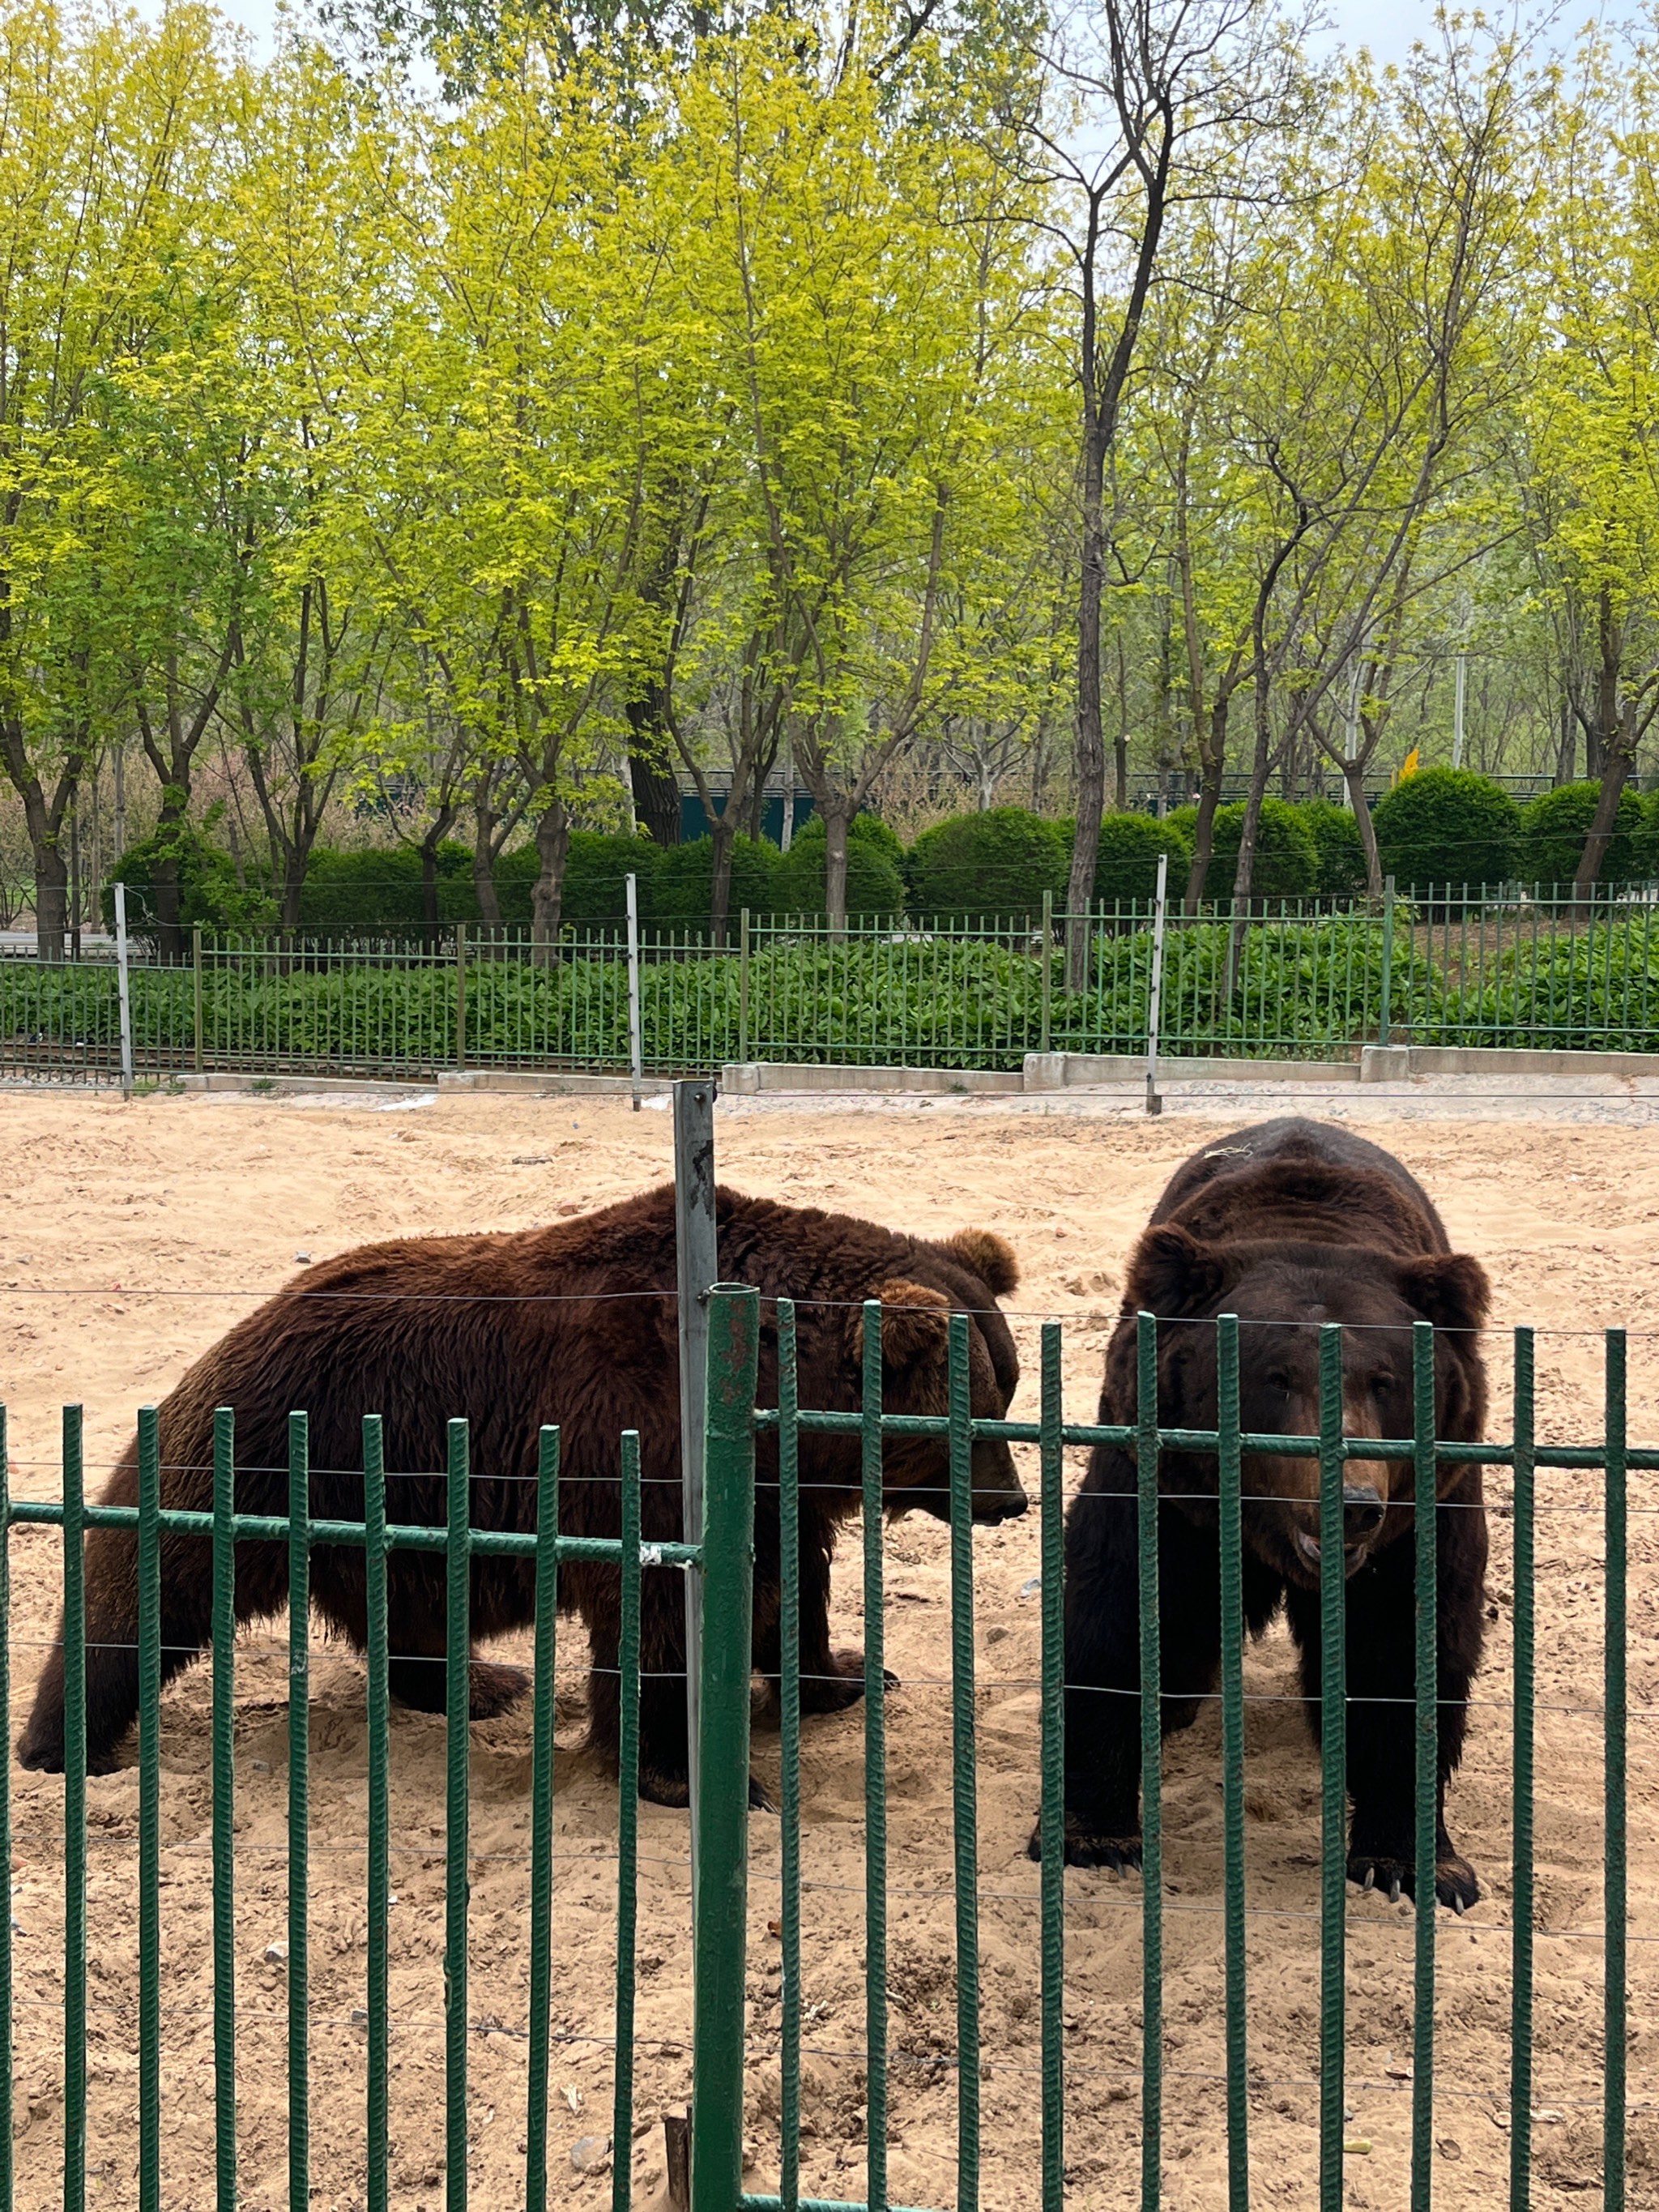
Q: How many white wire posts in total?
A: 3